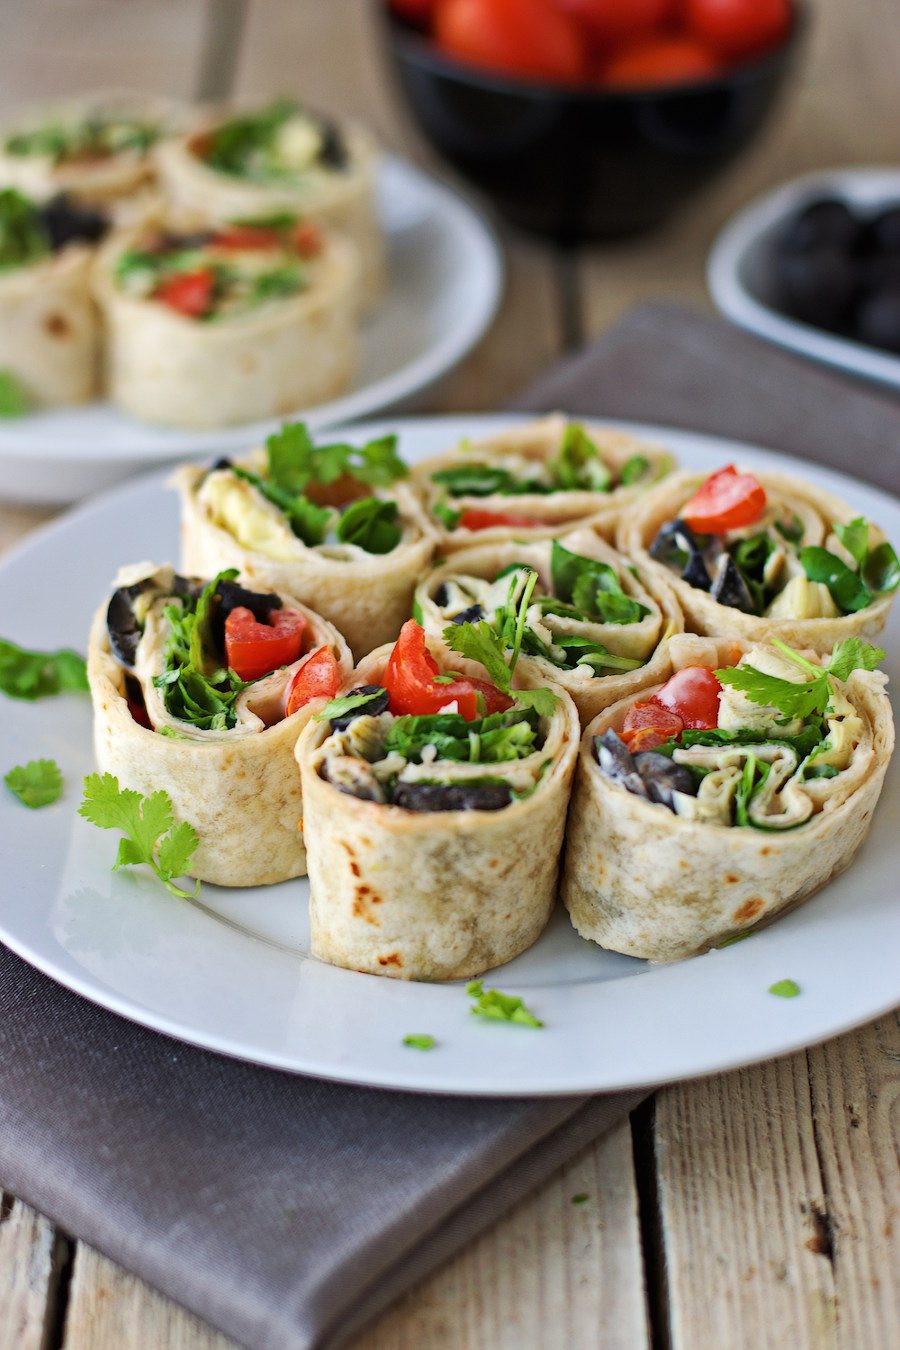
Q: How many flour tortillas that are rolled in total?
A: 11